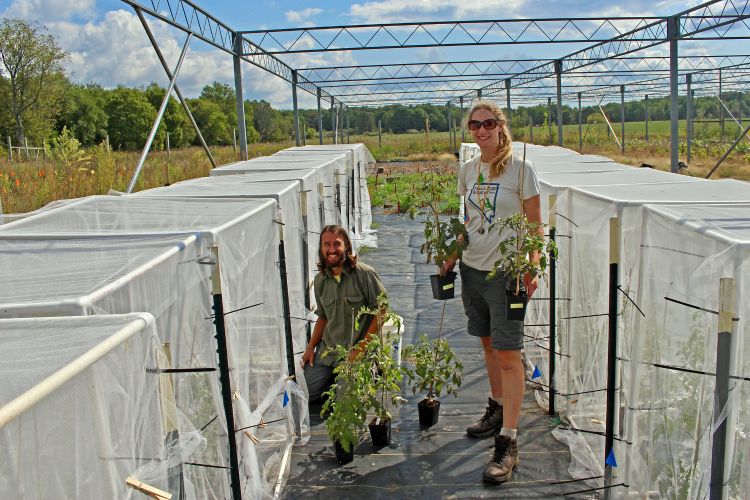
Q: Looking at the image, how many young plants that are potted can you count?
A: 5